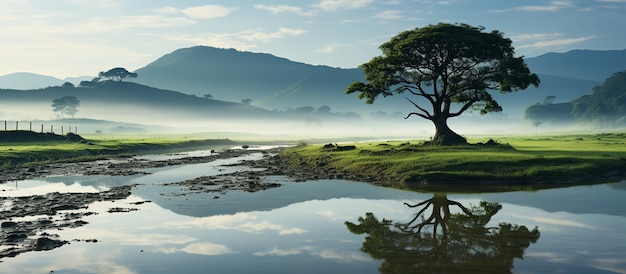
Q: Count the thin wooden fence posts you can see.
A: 8